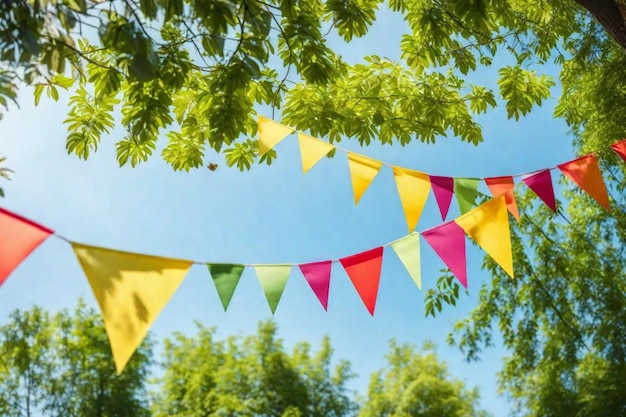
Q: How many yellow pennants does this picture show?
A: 6